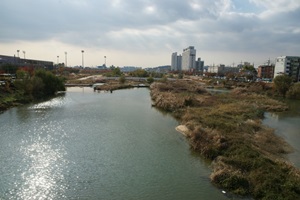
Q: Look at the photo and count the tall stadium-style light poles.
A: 6